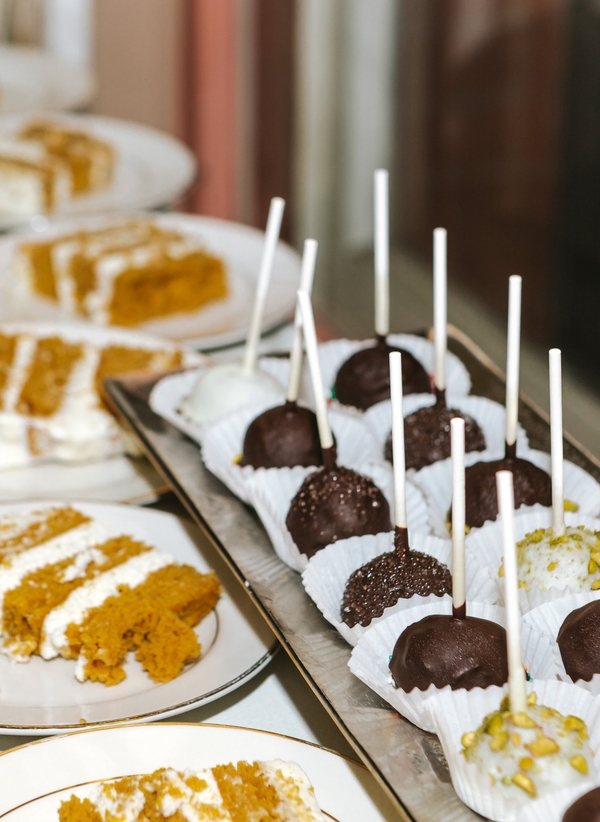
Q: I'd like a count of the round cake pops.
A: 12